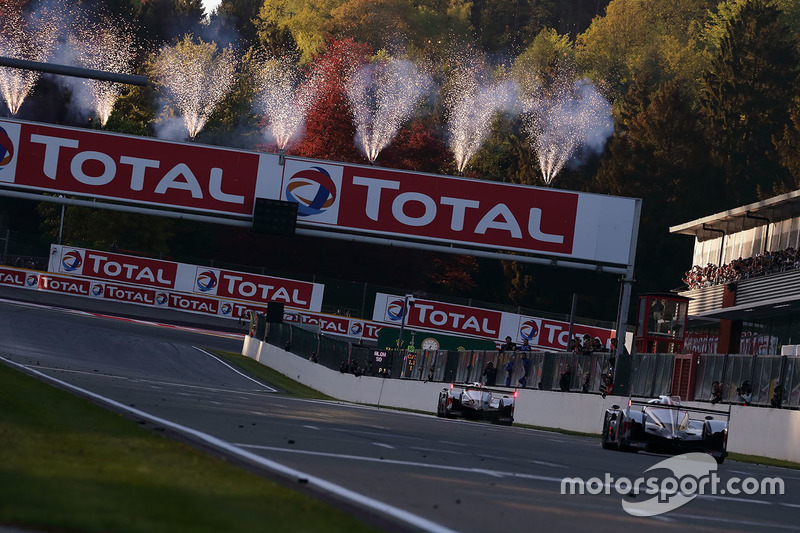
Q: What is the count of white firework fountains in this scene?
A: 7